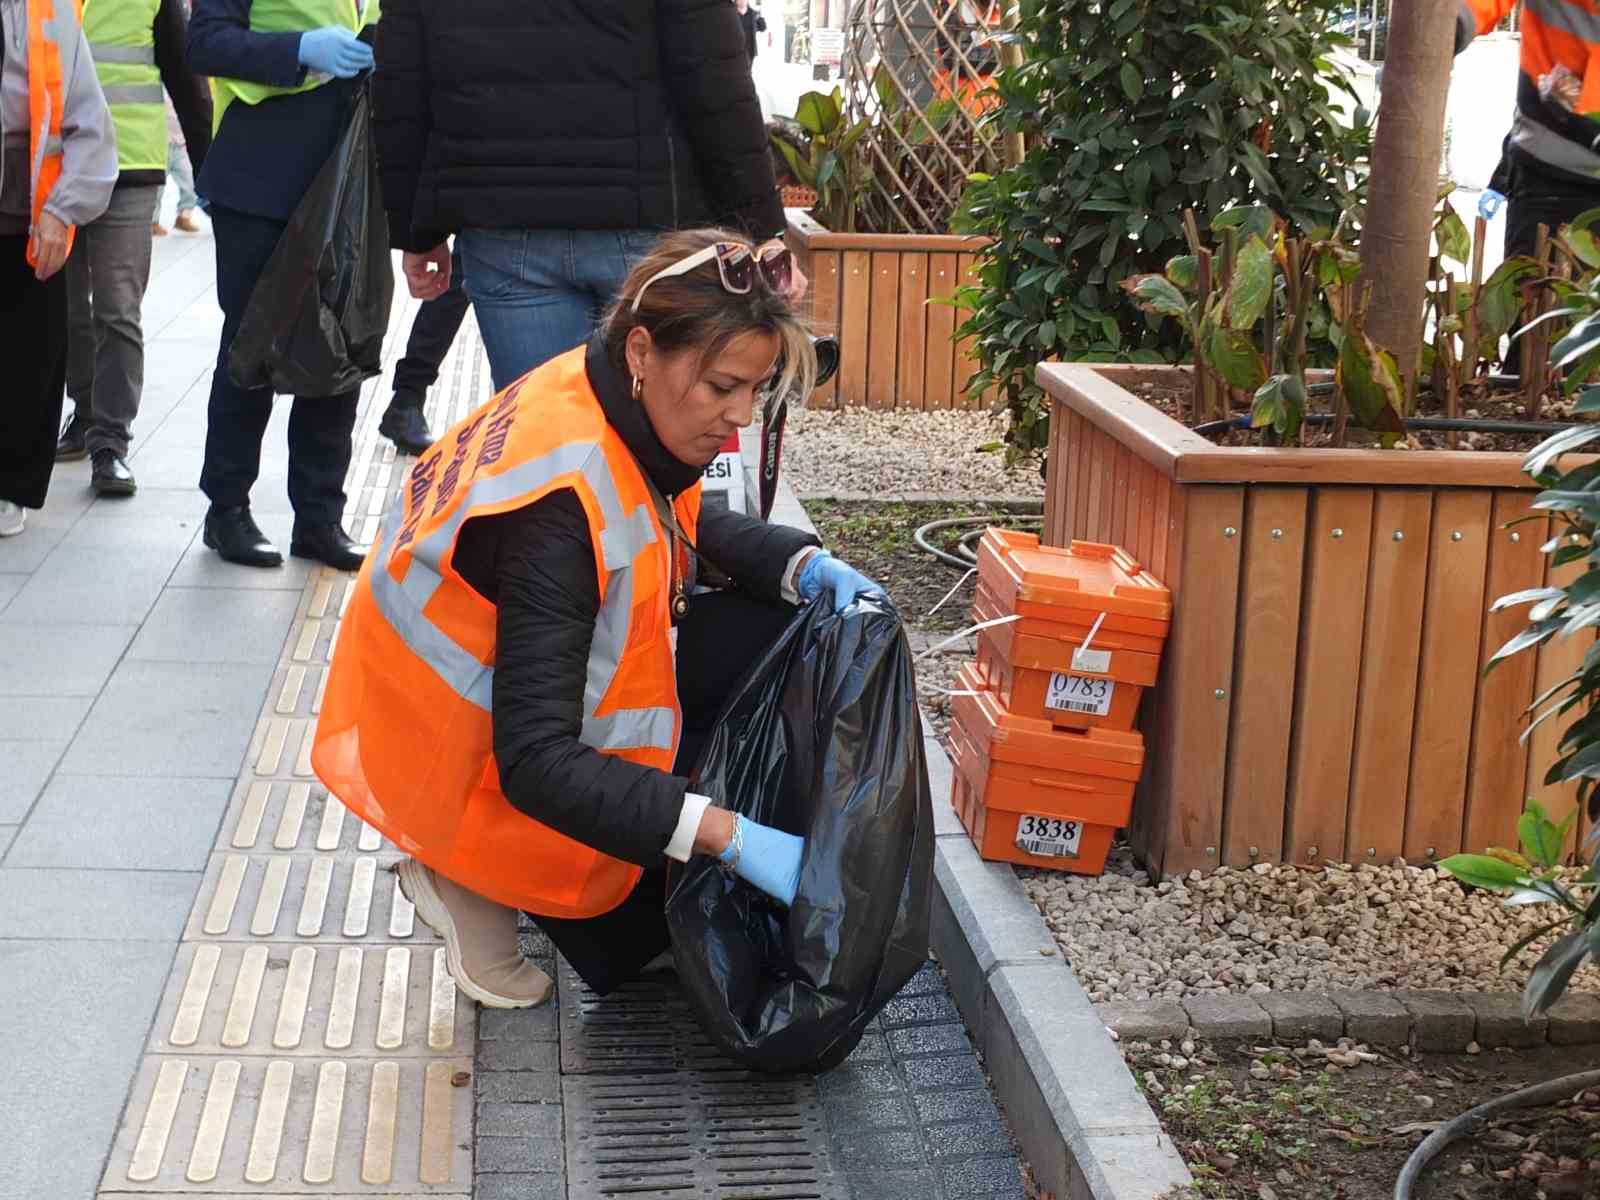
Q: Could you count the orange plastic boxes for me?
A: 2